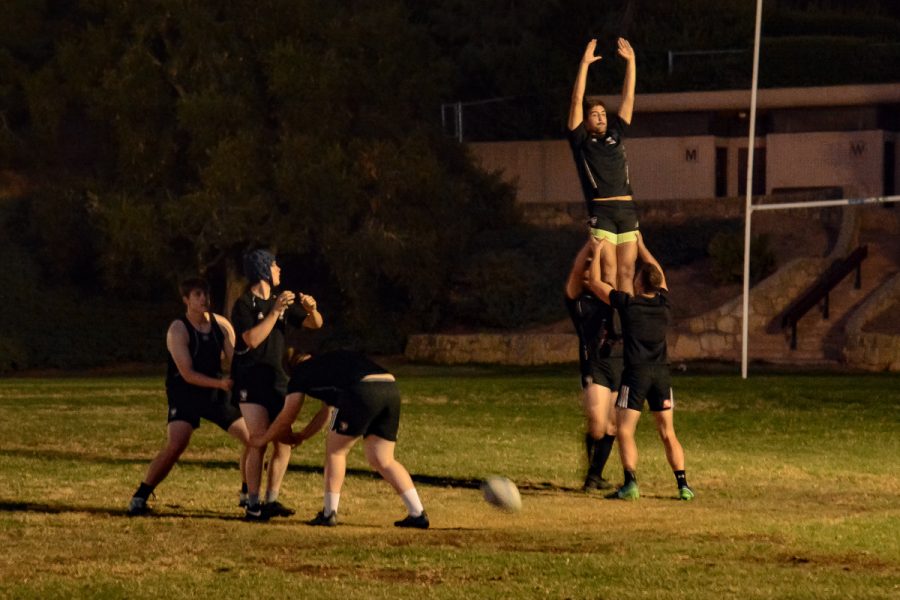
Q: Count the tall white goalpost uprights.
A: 1